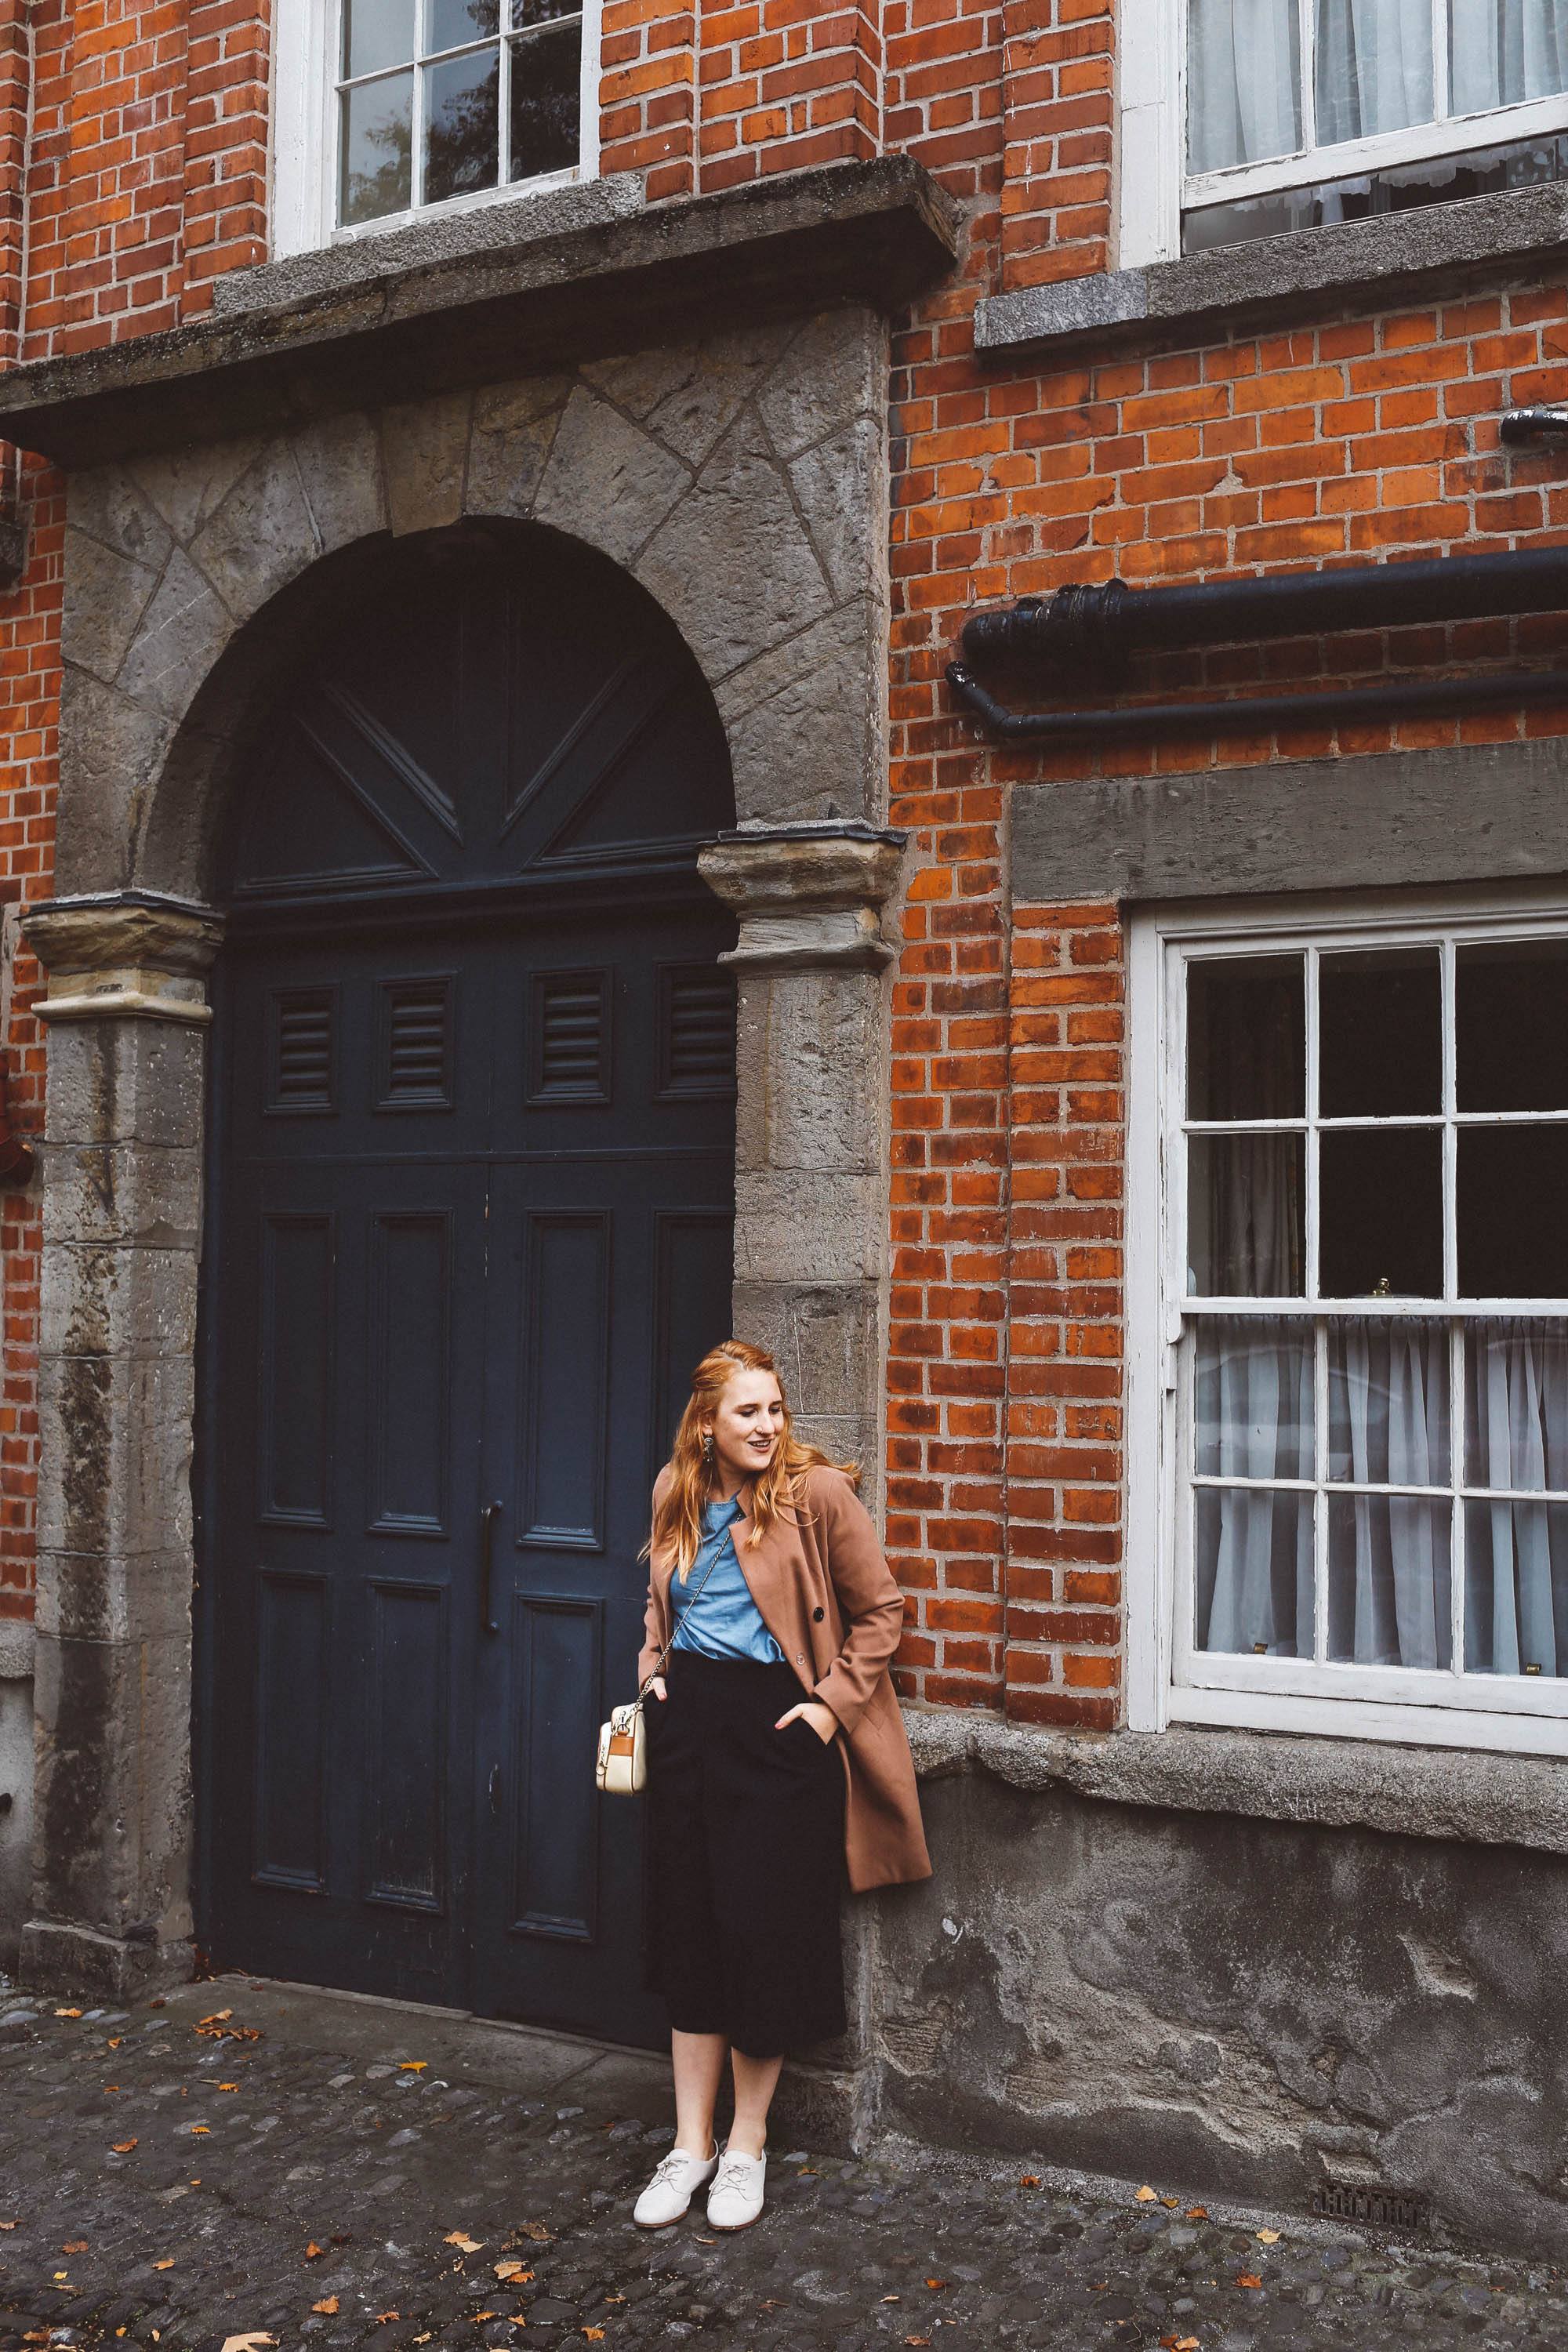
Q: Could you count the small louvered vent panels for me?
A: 4